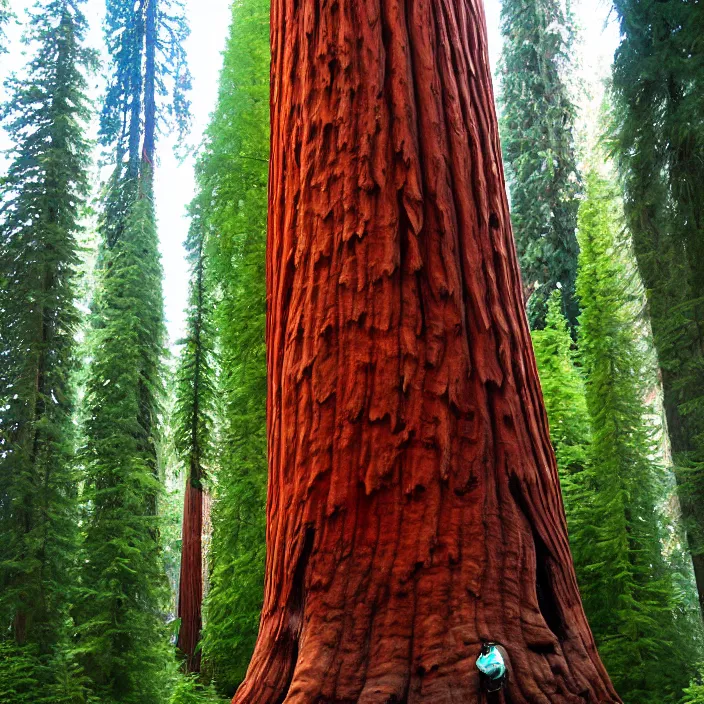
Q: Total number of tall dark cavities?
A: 2